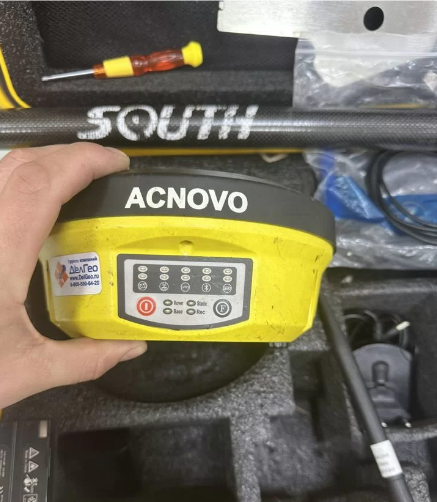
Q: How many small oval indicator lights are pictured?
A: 14